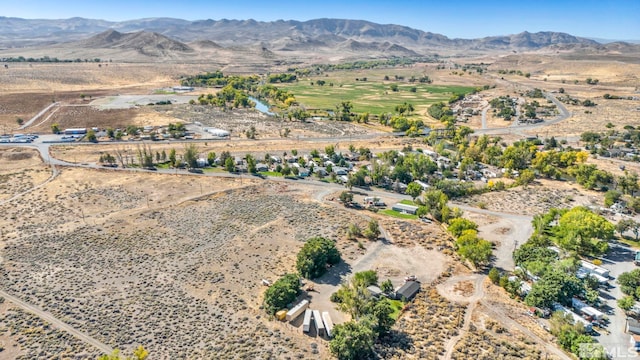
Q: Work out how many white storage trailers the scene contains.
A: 4